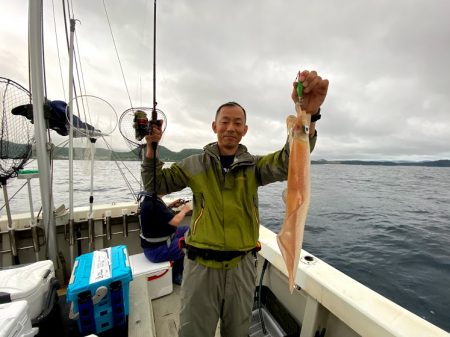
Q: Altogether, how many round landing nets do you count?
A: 3